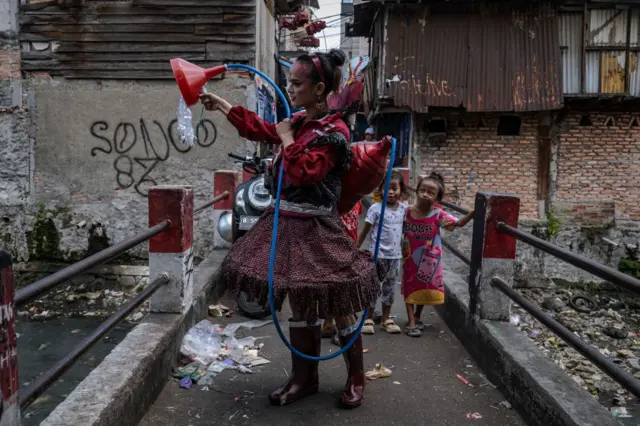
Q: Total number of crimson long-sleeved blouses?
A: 1